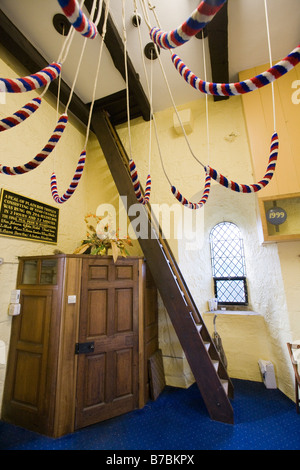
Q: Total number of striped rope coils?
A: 10